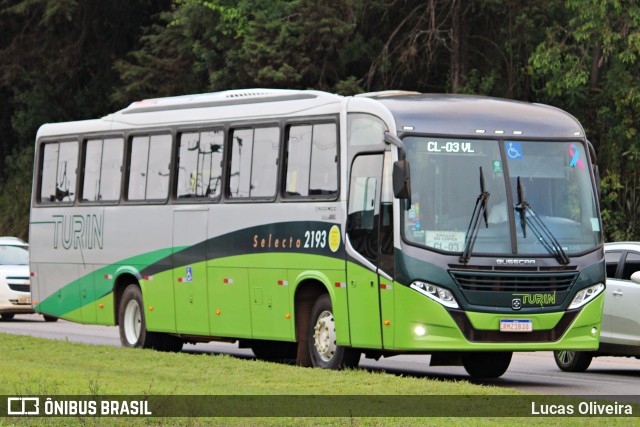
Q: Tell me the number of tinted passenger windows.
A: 6